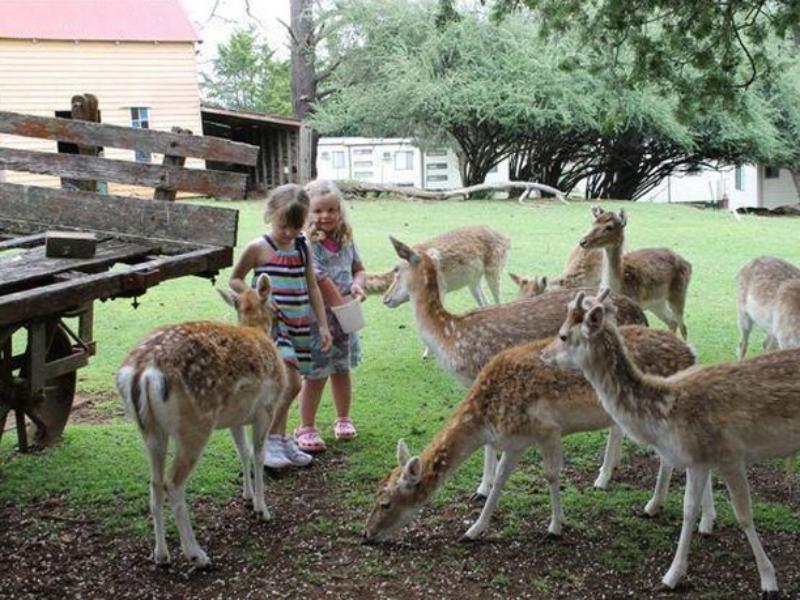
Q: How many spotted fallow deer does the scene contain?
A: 8